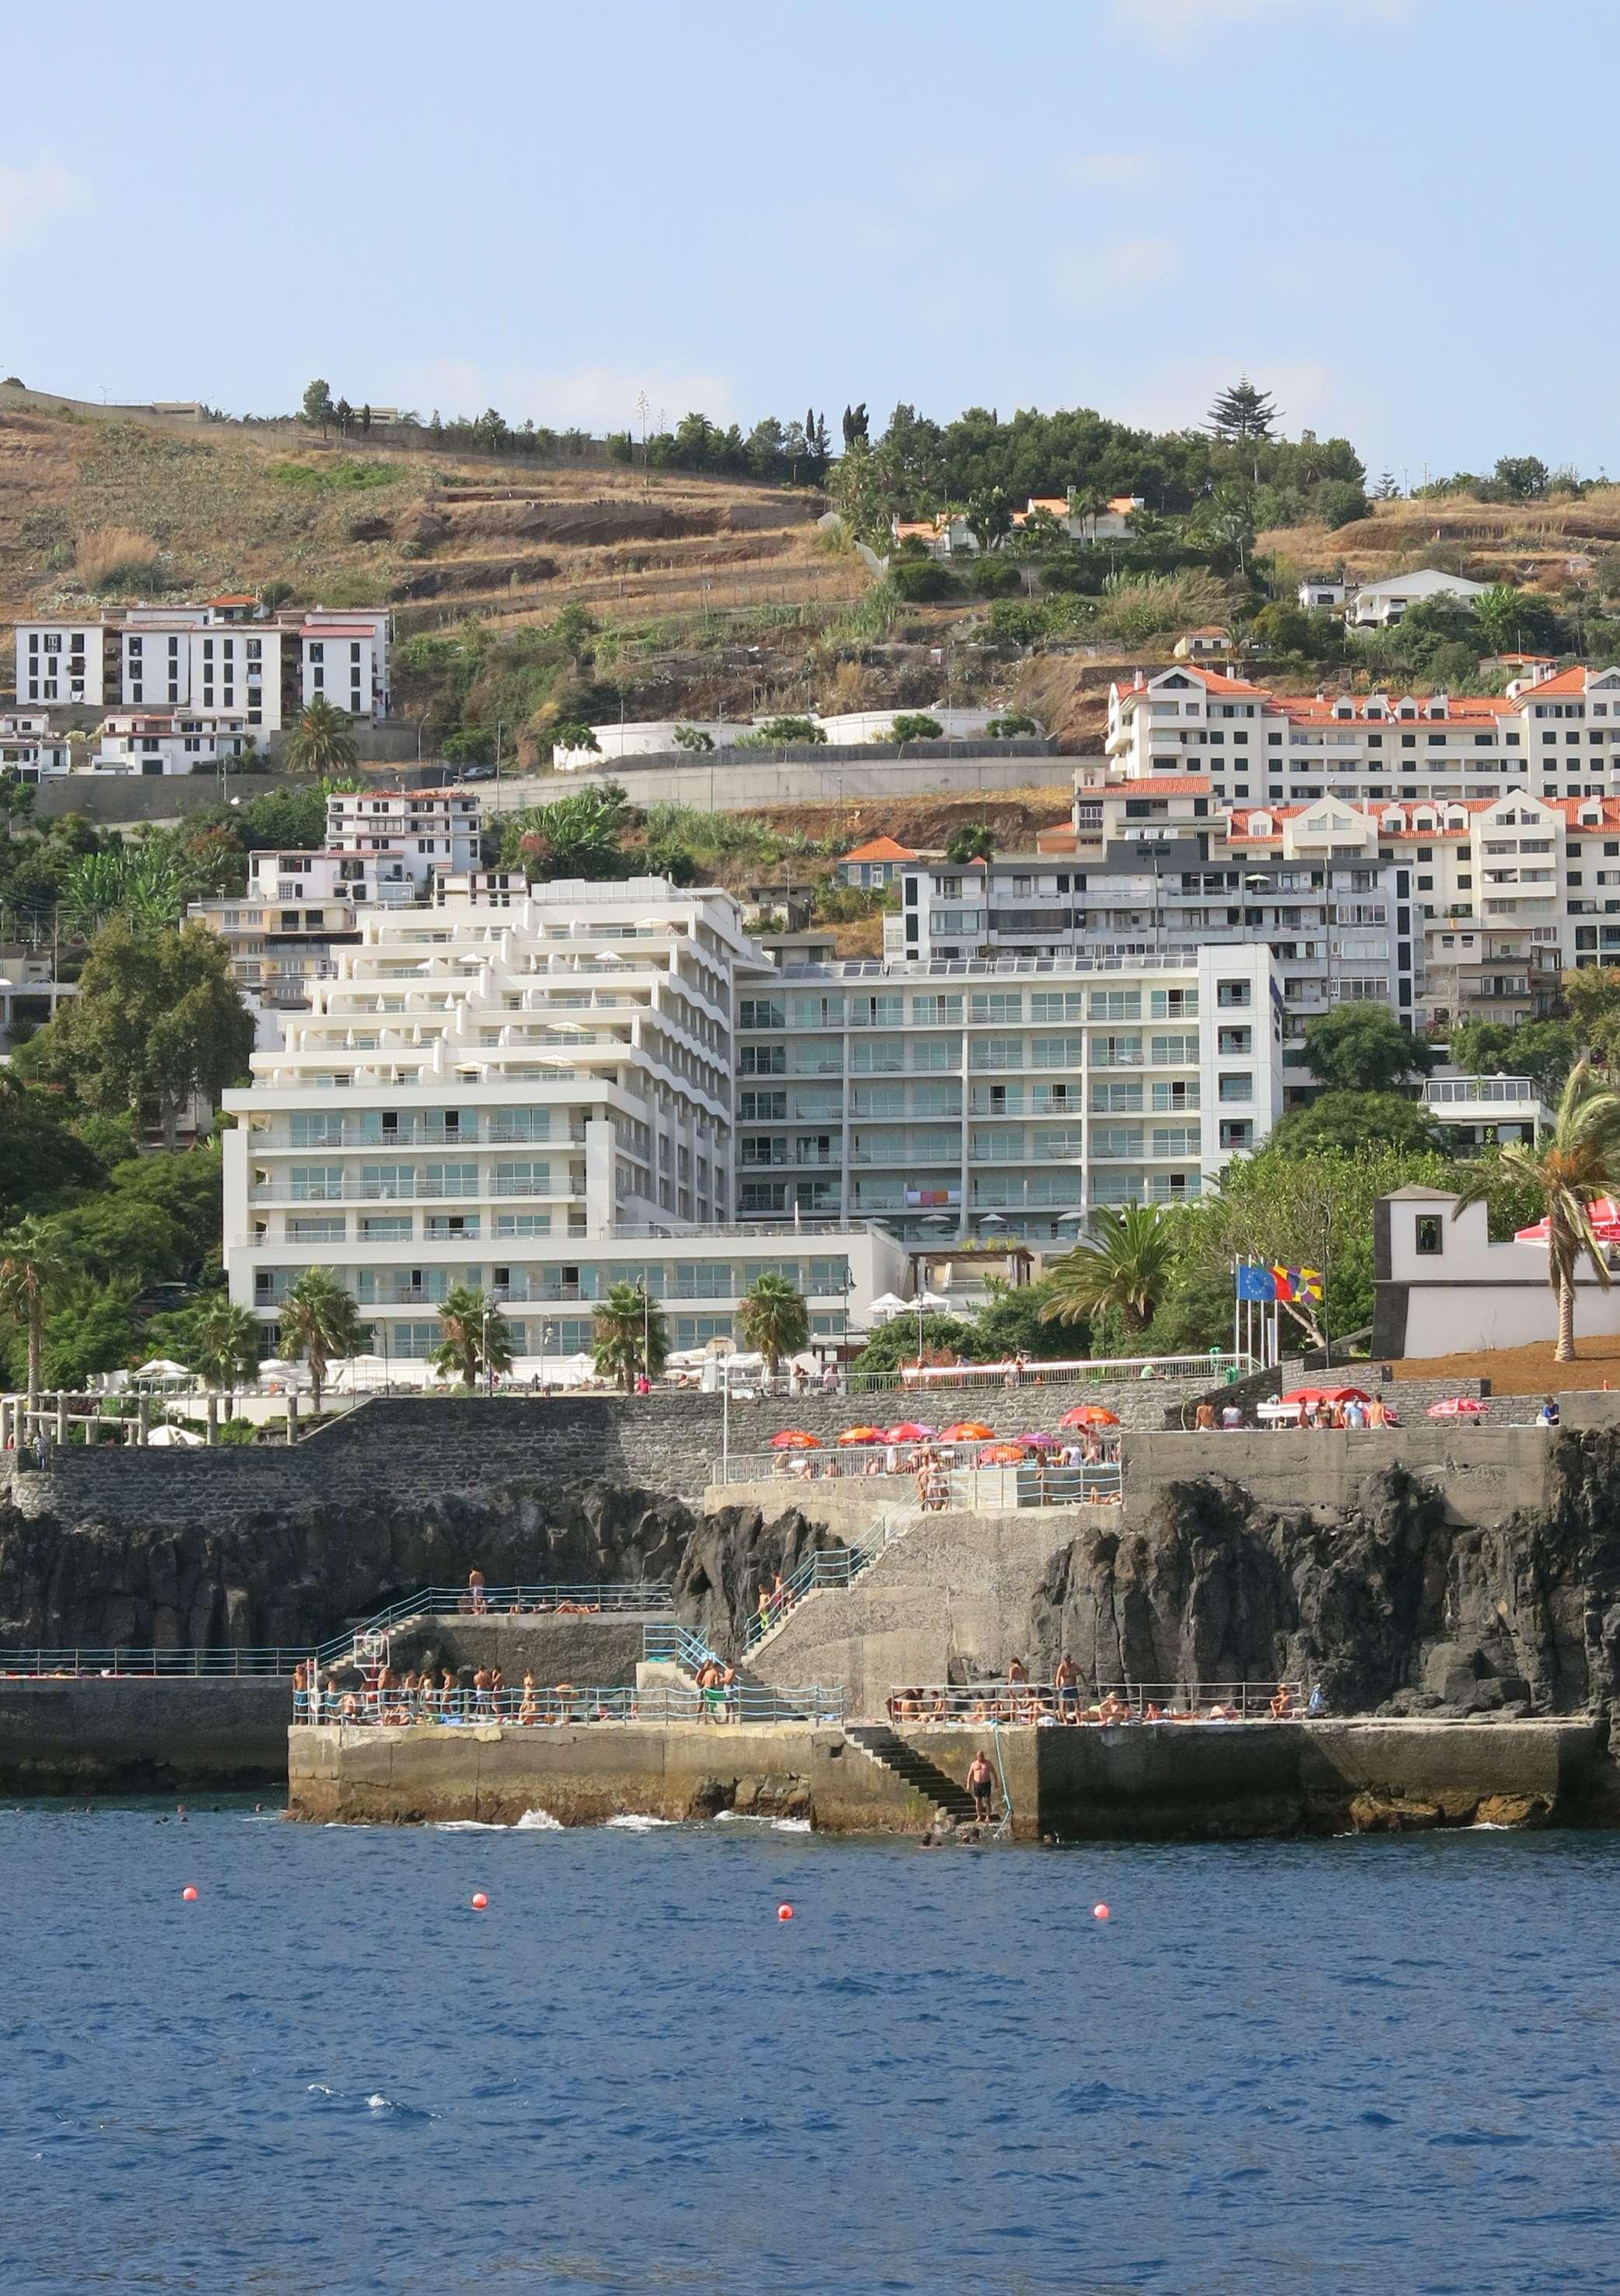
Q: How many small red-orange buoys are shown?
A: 4